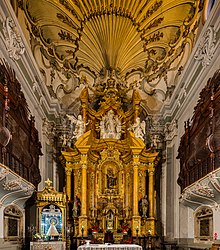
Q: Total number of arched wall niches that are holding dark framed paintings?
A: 2